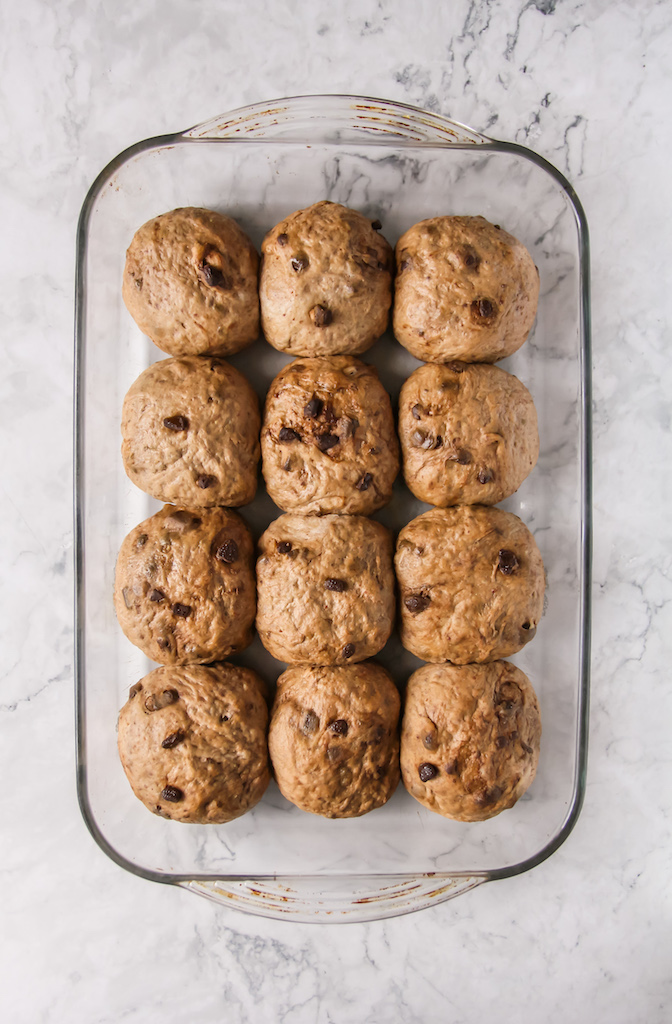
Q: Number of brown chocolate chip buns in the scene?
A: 12